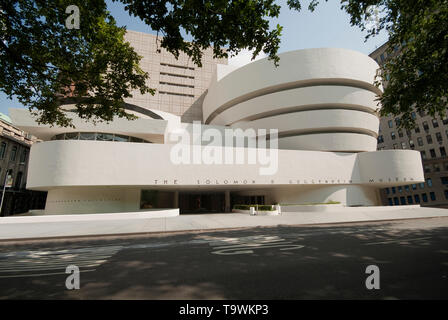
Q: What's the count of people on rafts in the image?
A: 0